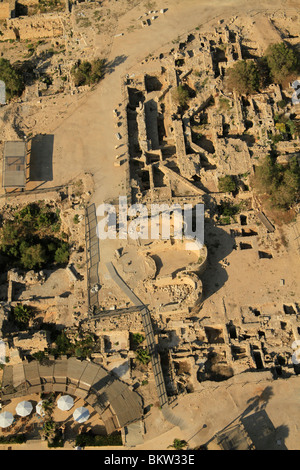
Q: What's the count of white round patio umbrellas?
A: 5